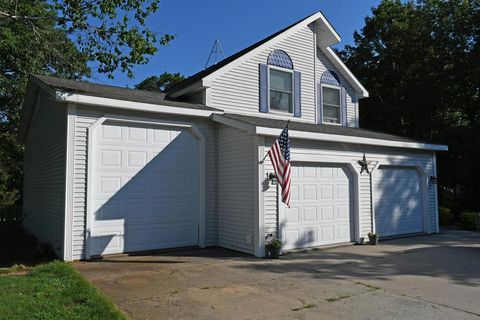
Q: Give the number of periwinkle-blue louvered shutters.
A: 4